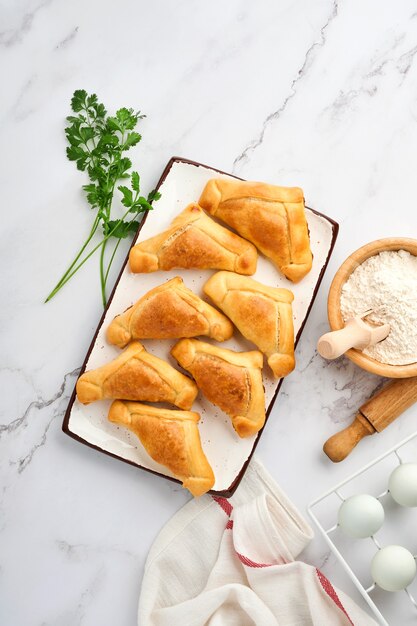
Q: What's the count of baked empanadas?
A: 7